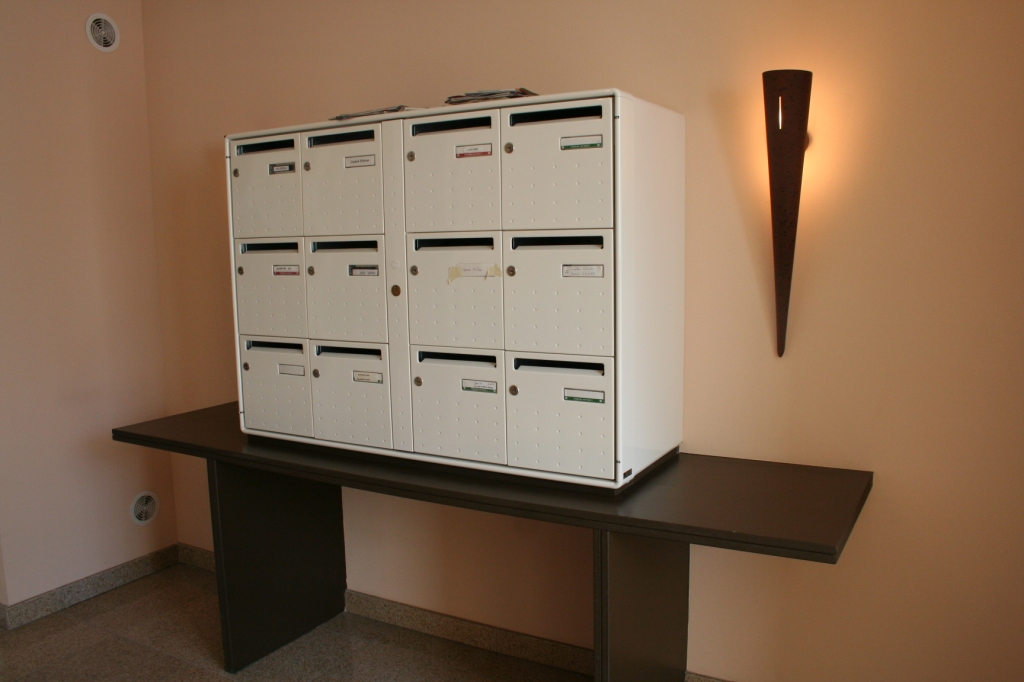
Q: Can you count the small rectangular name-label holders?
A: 12